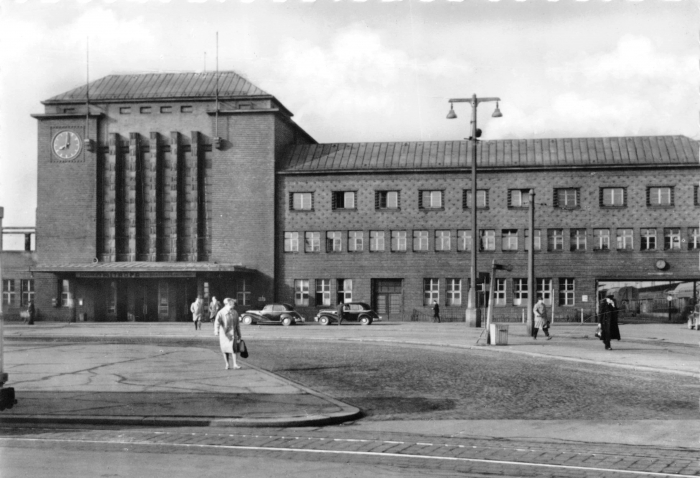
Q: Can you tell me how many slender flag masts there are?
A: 2